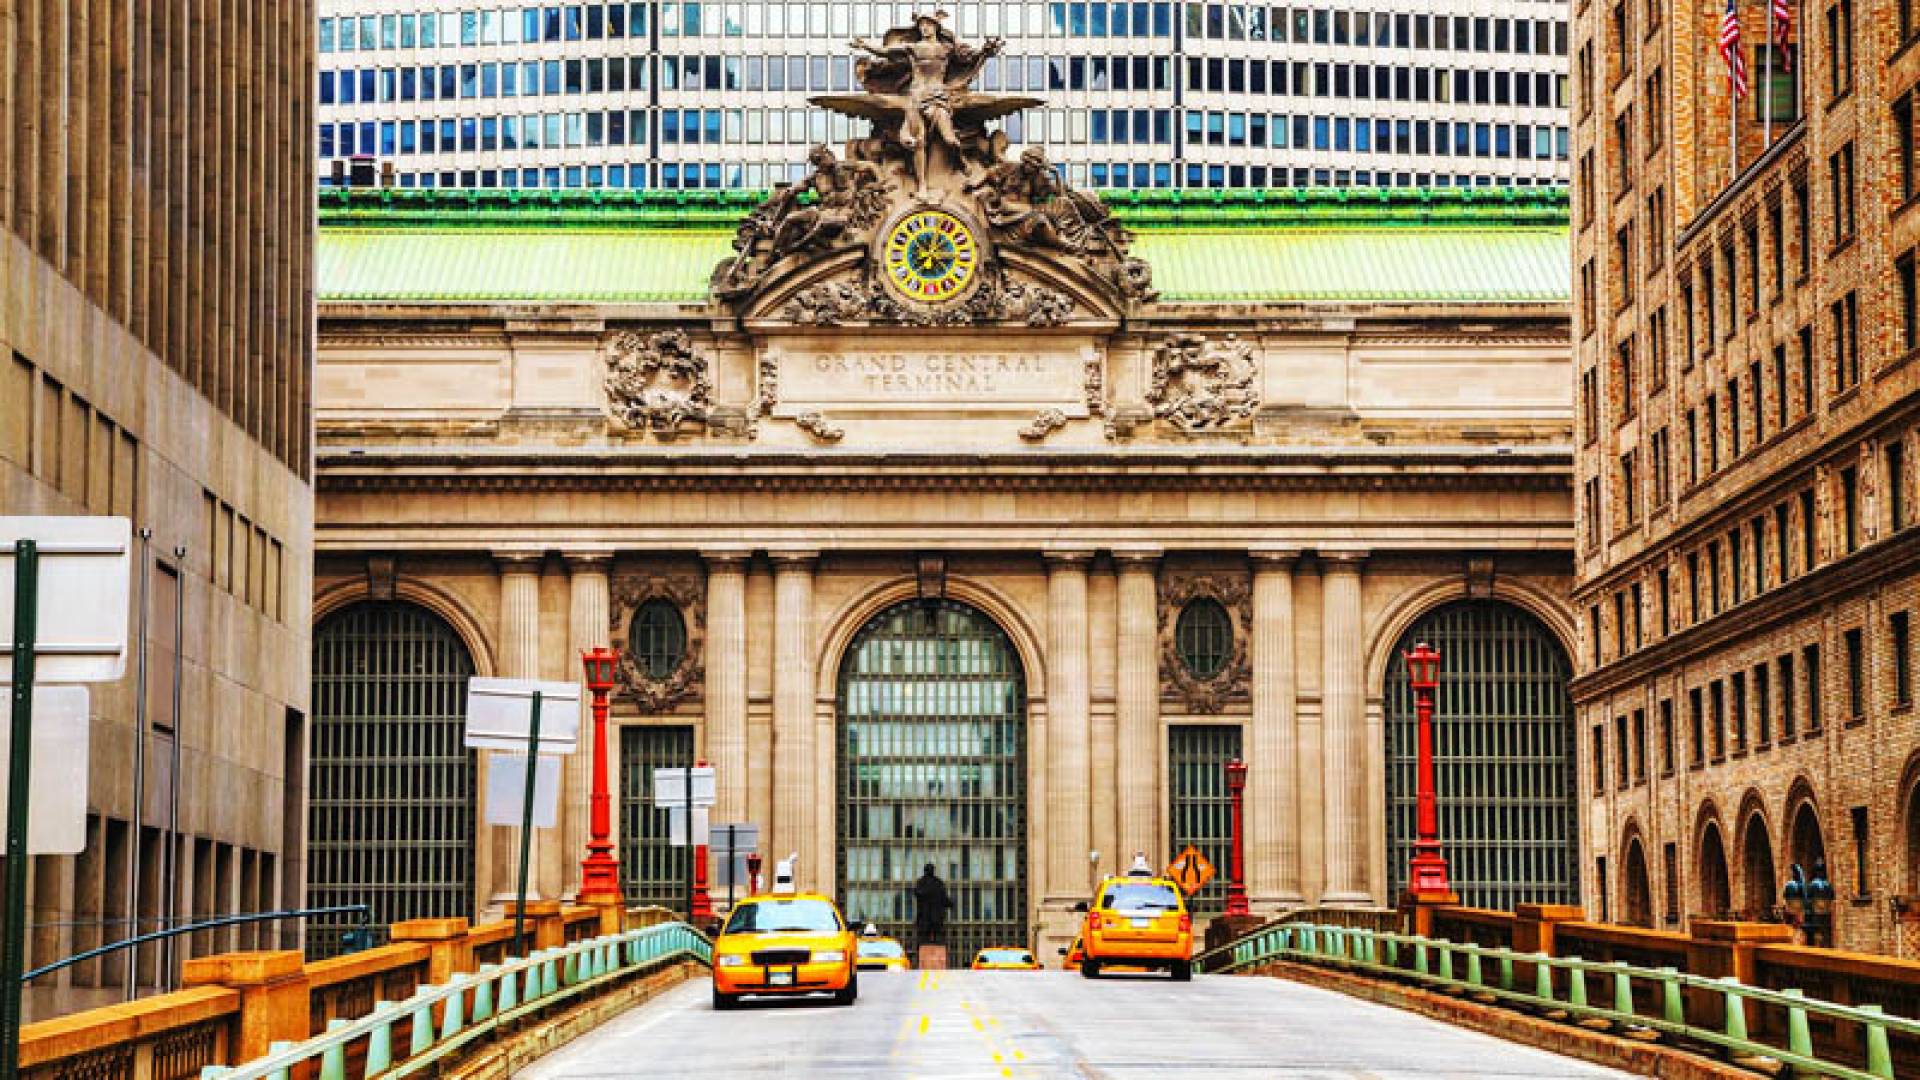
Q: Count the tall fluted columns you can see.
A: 8